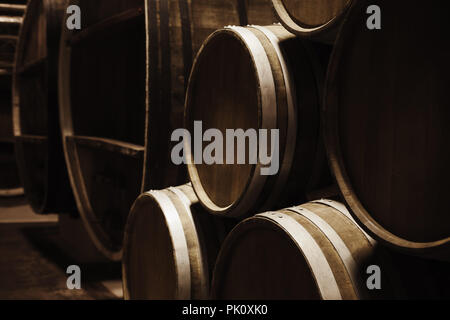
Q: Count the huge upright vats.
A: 2